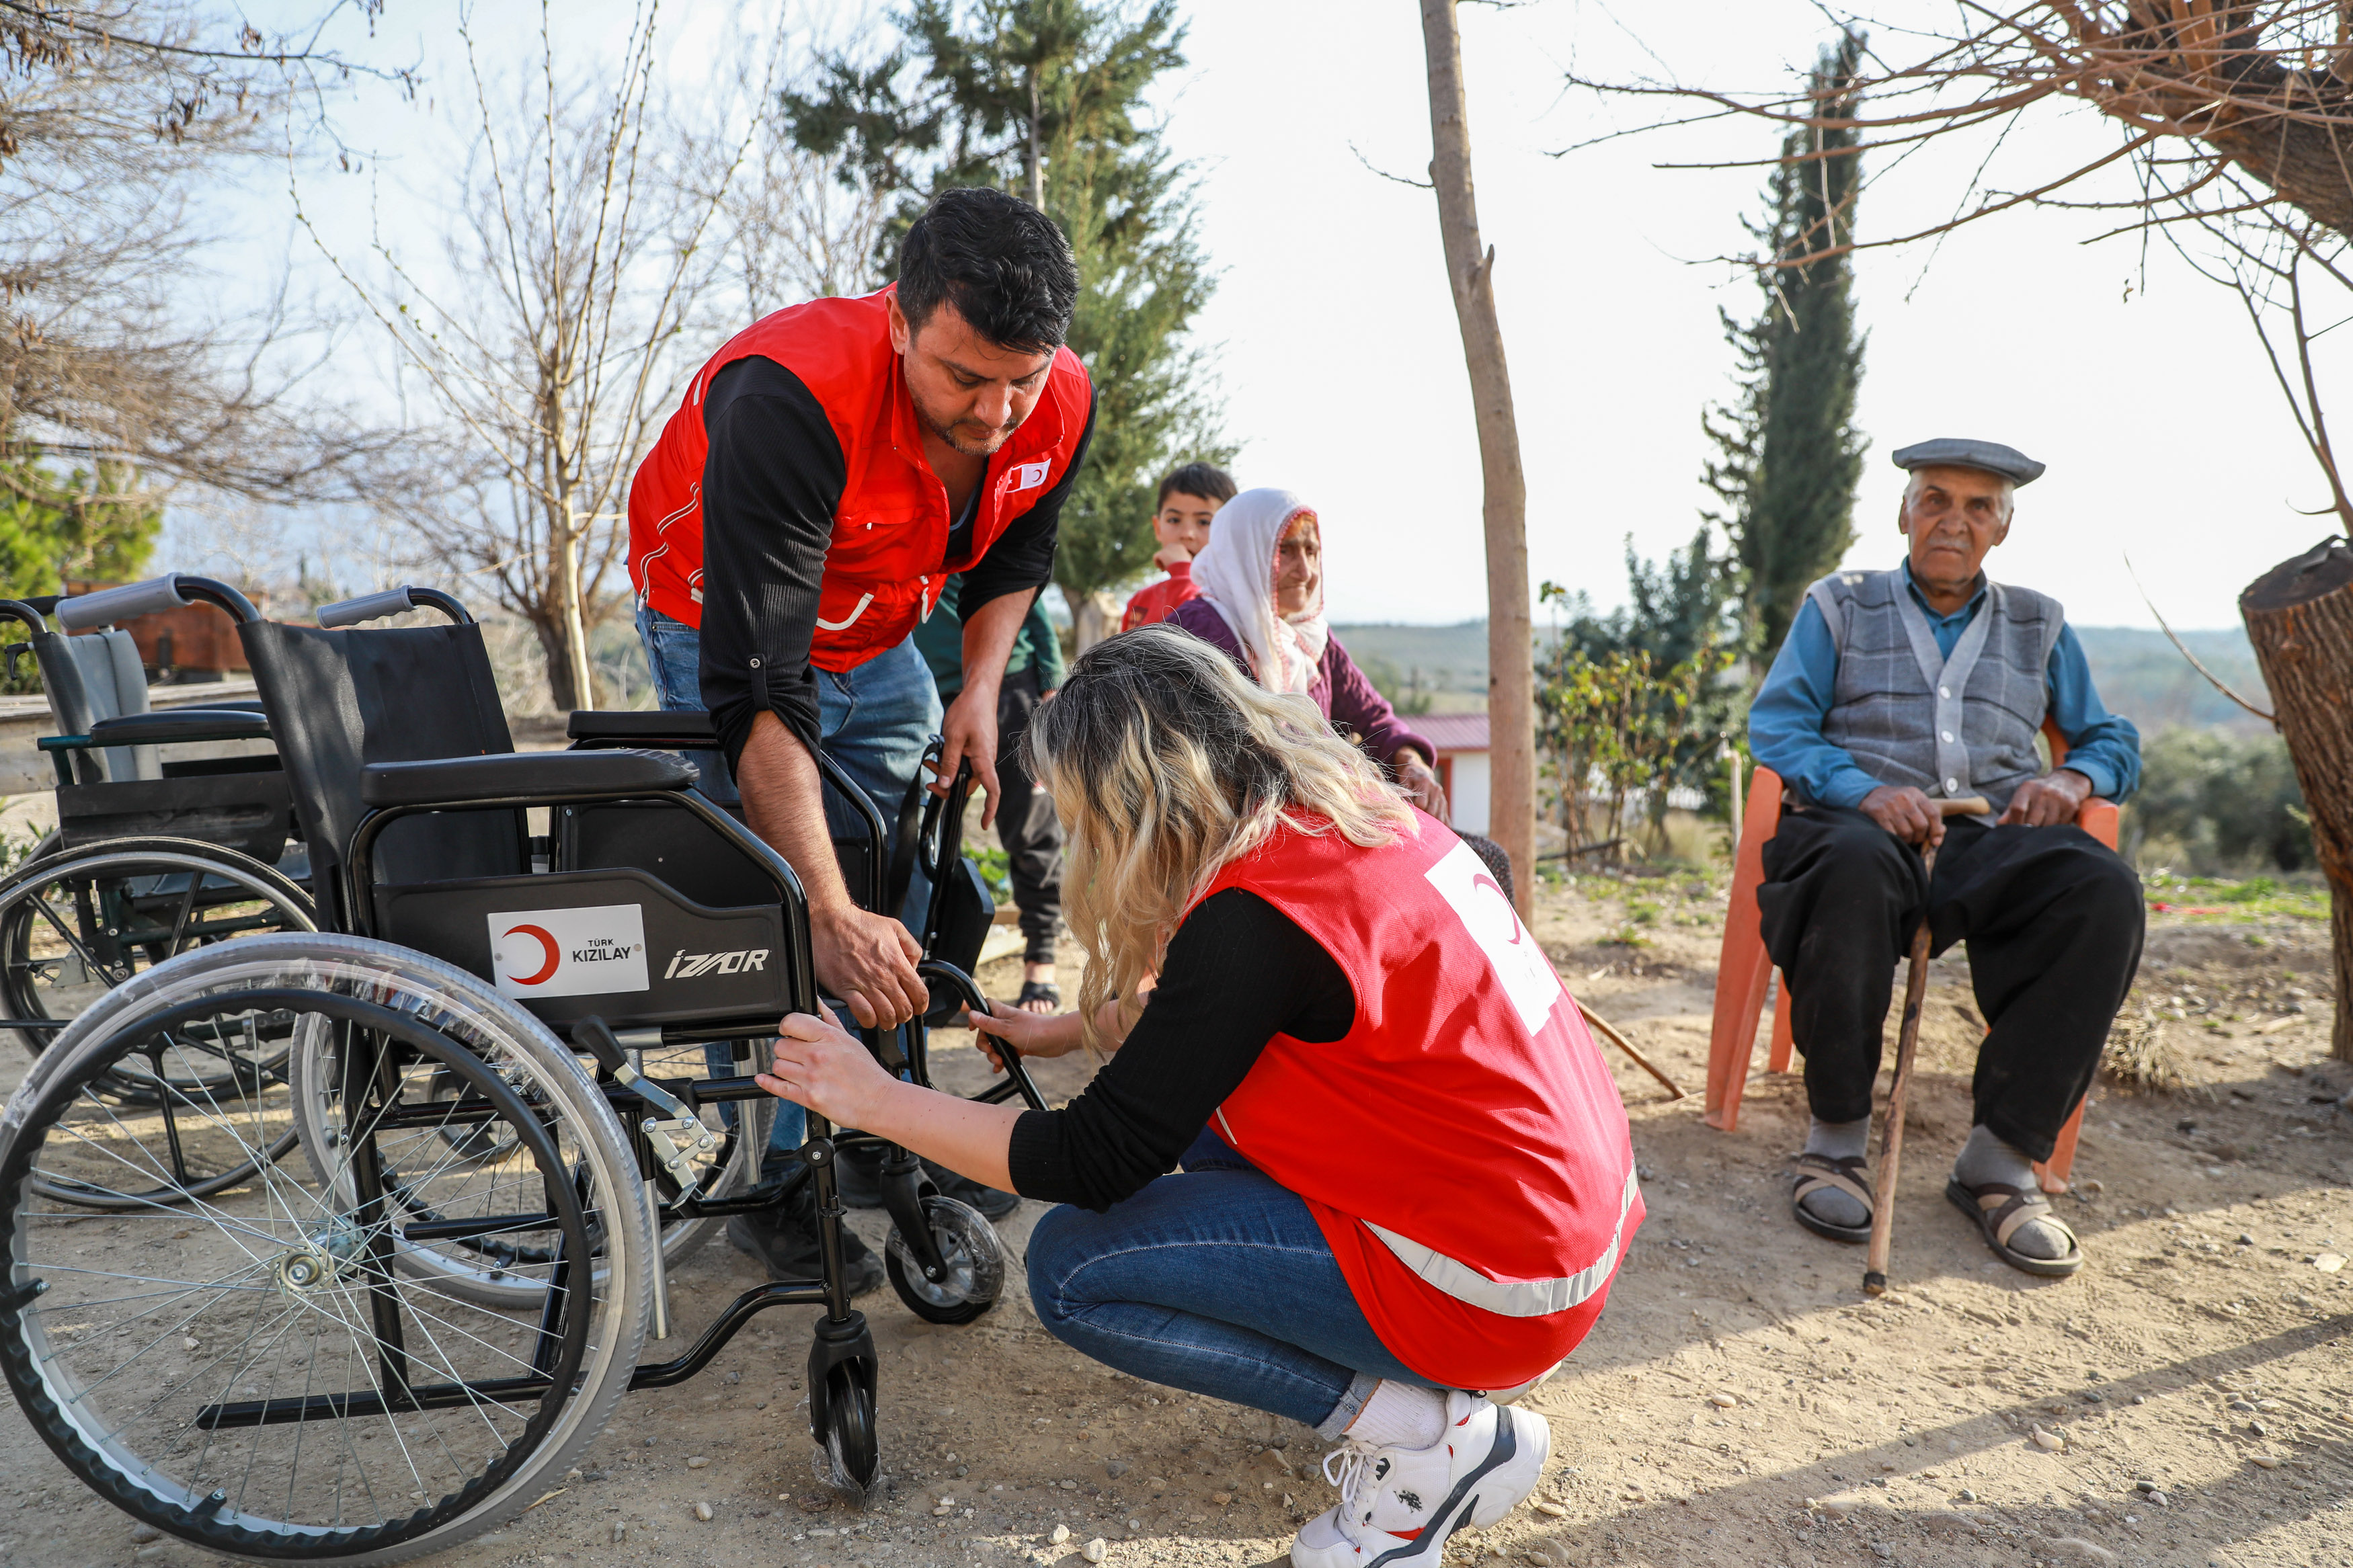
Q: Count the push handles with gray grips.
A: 2